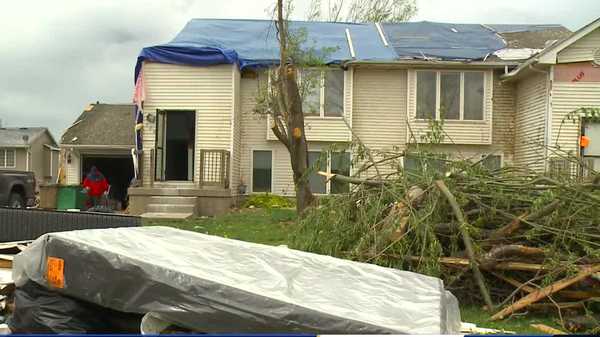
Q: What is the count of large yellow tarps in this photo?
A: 0